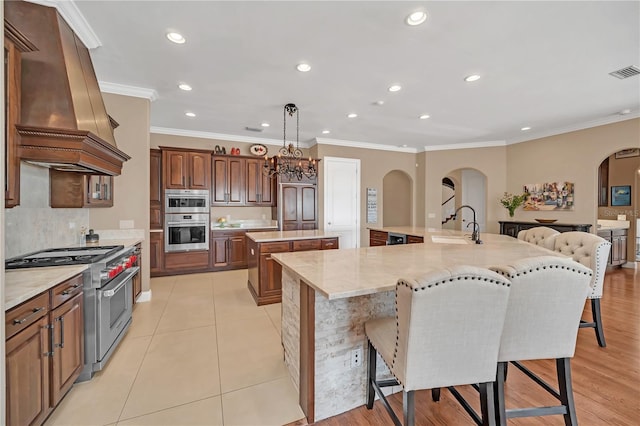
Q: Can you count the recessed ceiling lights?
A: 12